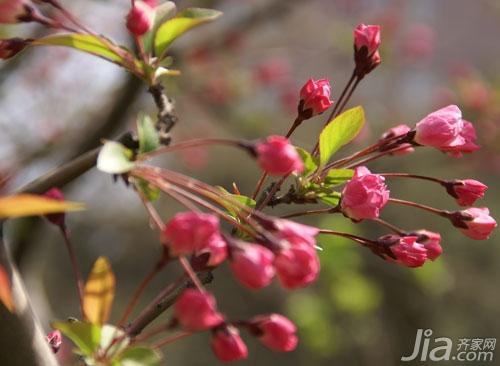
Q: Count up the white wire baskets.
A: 0